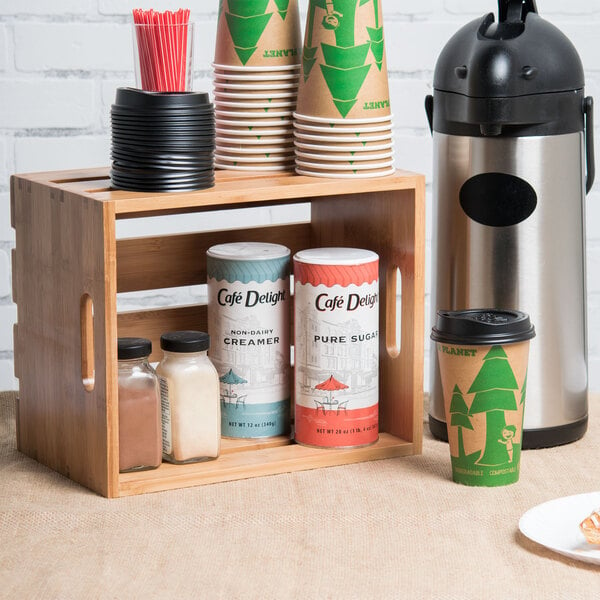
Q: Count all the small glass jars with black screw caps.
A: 2